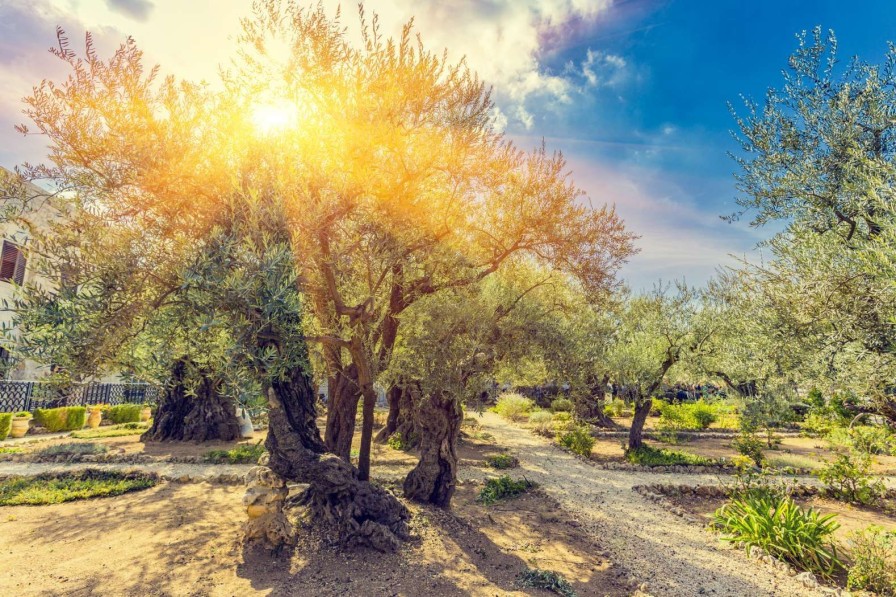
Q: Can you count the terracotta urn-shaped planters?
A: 3